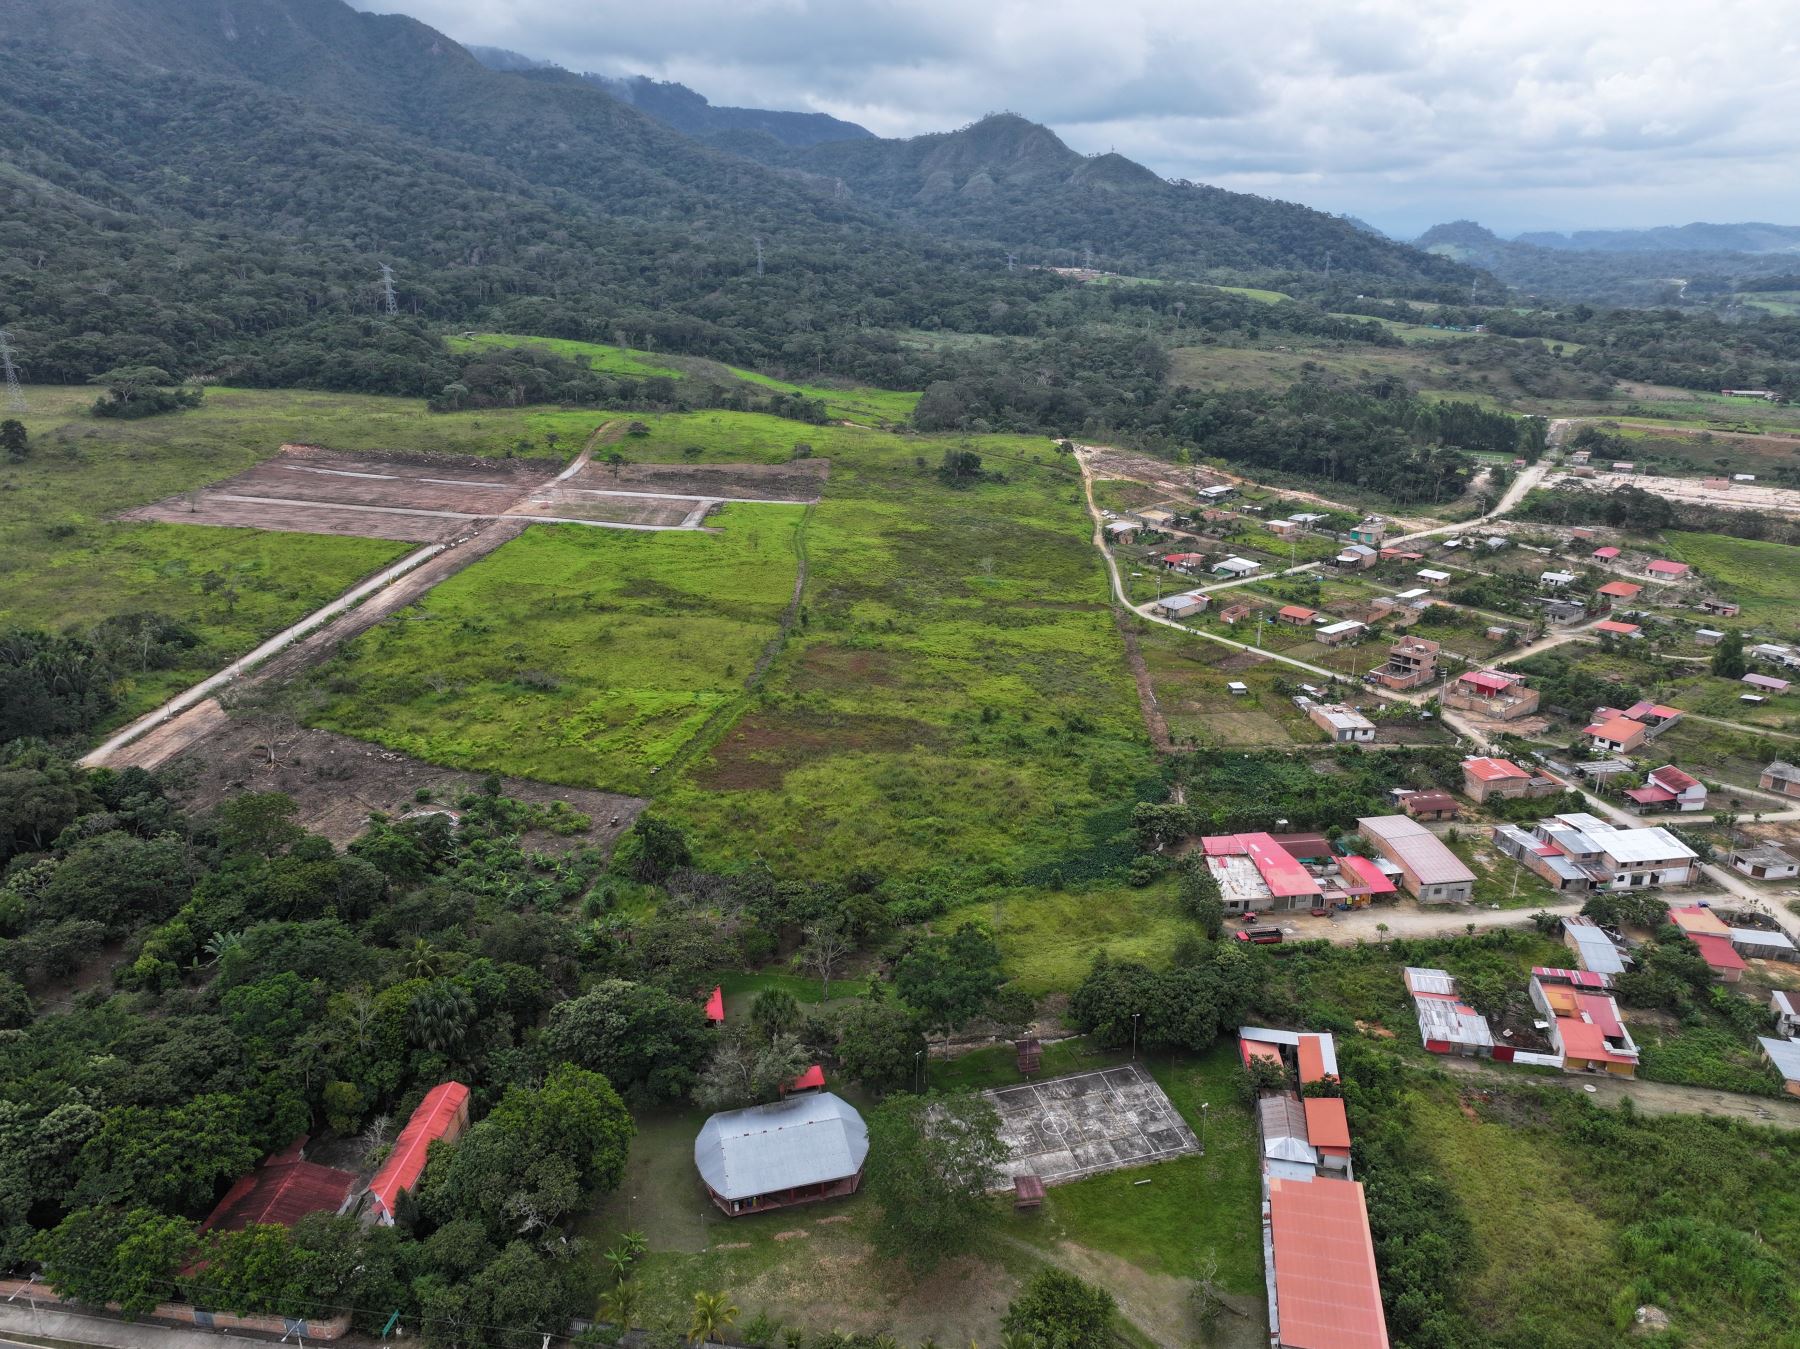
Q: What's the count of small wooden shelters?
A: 2